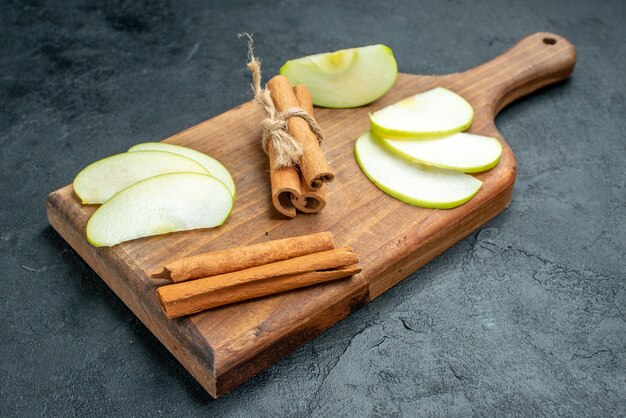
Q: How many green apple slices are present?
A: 7